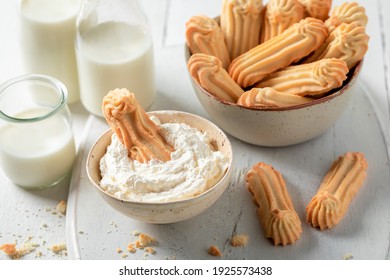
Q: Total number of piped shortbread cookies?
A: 13